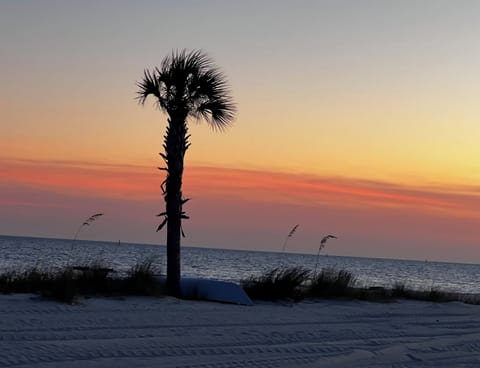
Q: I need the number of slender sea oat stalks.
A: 3